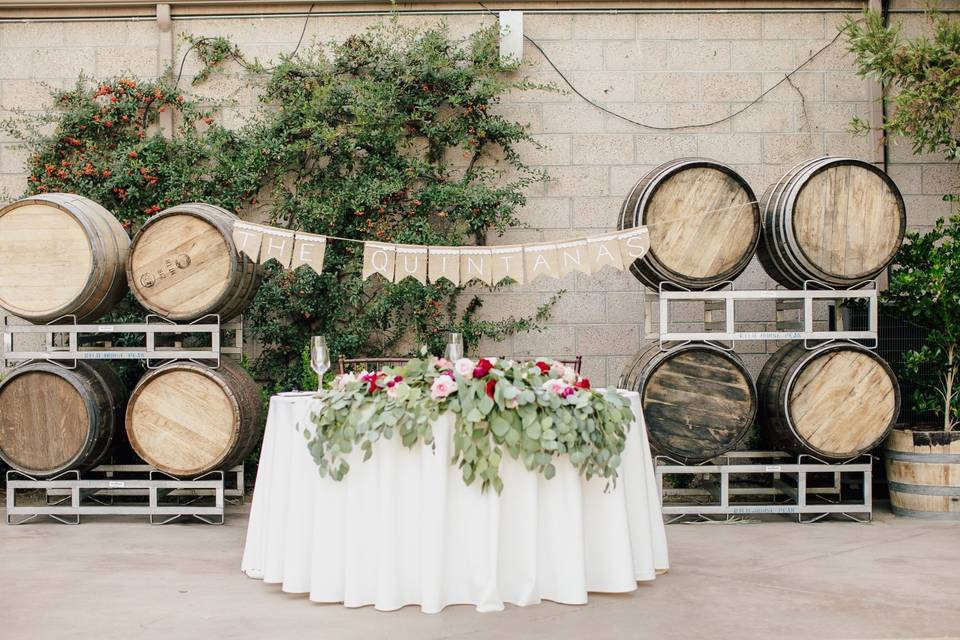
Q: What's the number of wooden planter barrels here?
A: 1